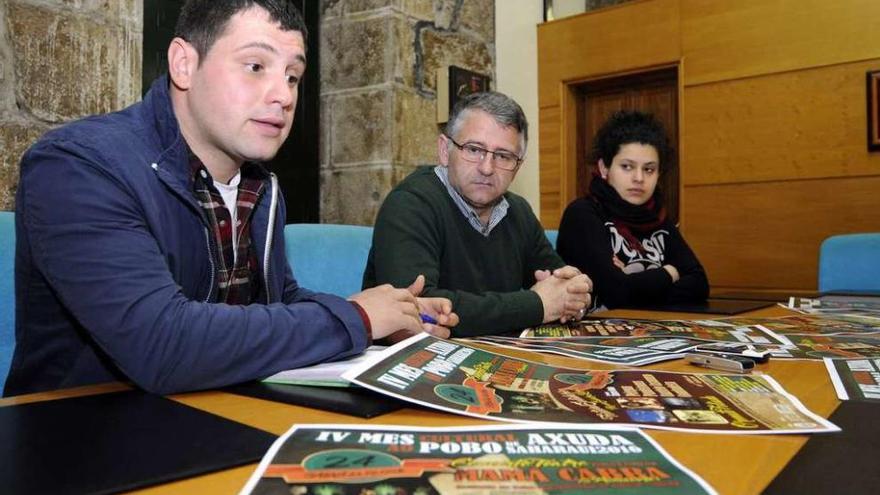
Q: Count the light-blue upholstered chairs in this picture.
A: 4